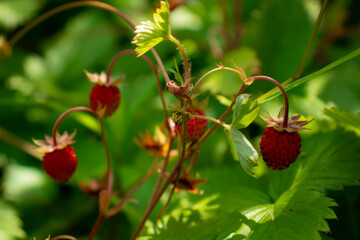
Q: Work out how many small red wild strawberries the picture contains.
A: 4